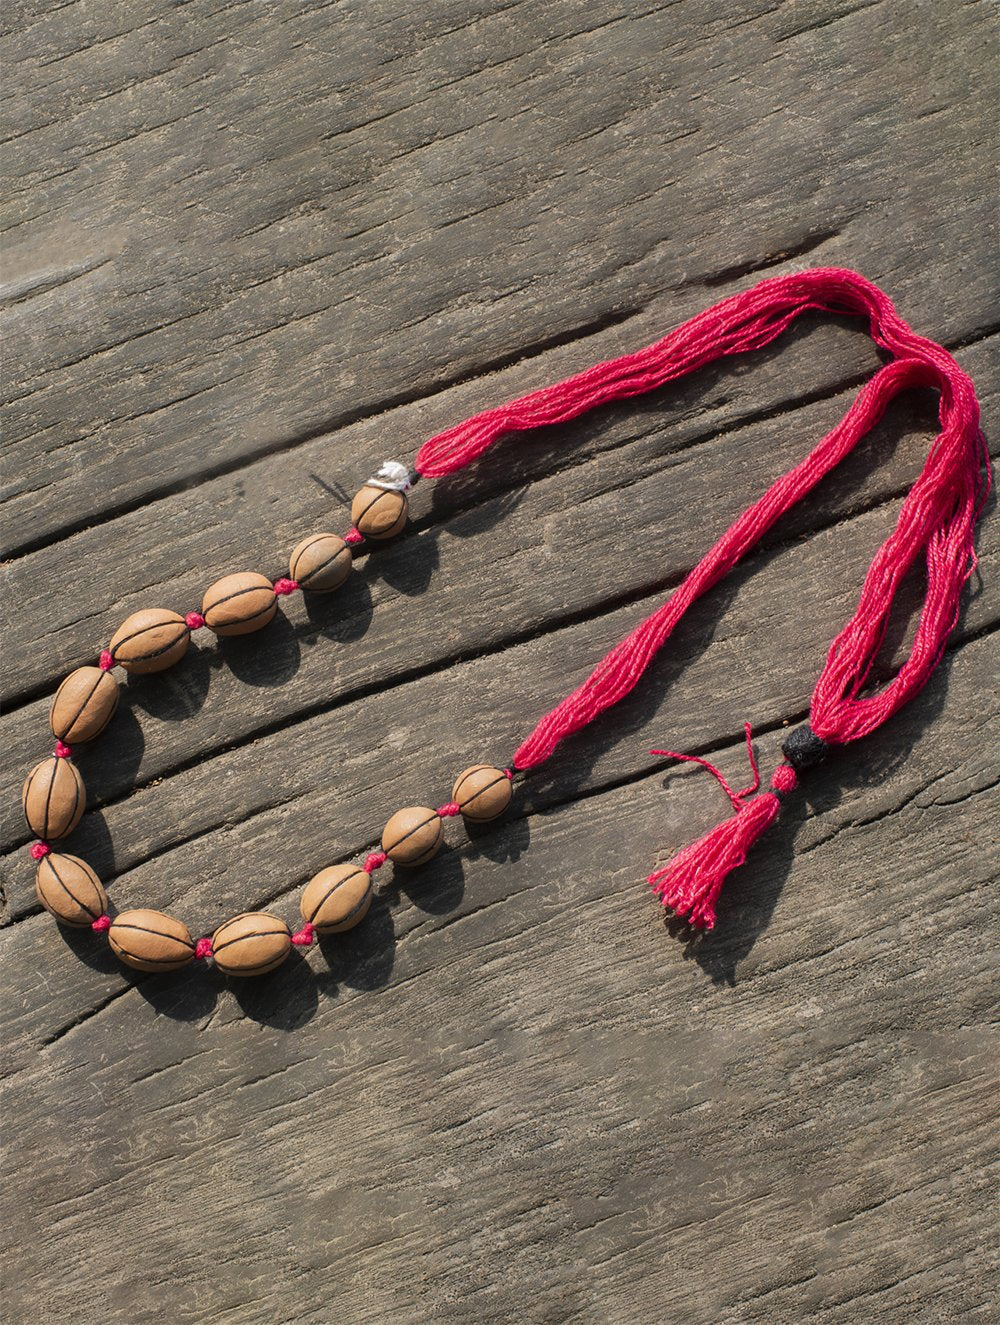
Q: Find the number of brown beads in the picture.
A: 12